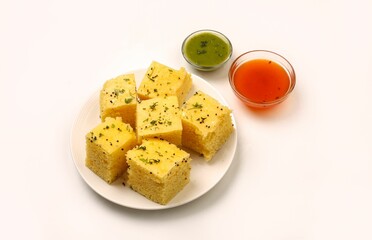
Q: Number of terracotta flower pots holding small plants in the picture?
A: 0